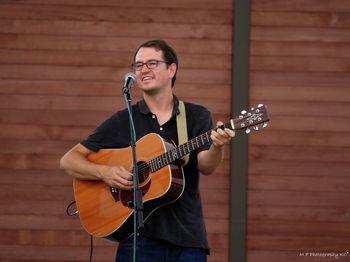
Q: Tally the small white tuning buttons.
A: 6